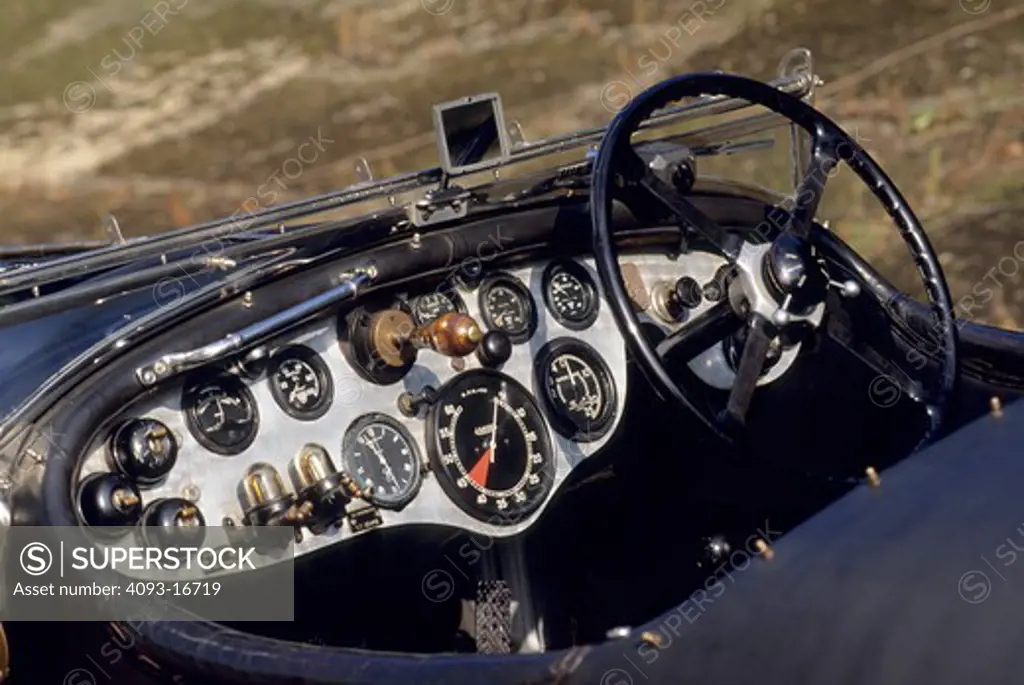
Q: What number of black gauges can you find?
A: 8